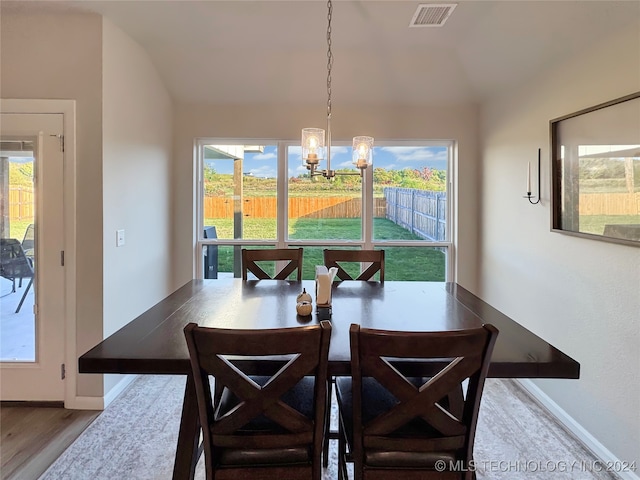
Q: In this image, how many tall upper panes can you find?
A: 3